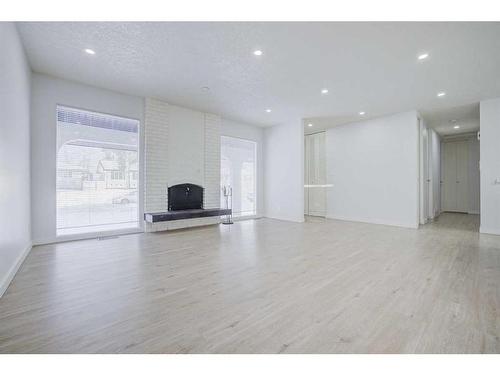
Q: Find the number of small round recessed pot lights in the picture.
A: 9